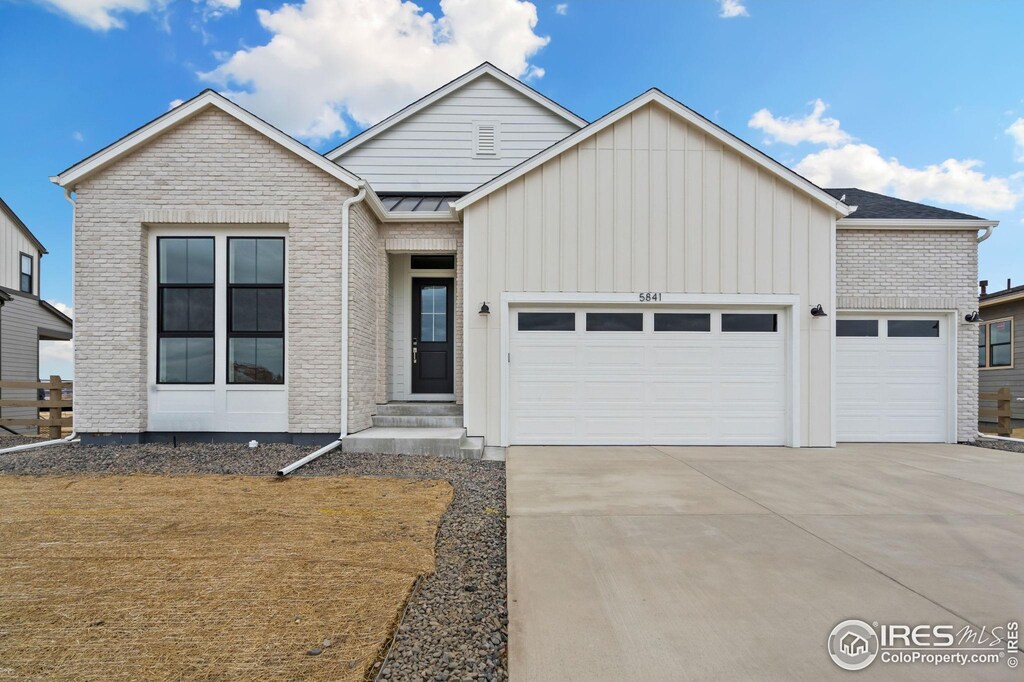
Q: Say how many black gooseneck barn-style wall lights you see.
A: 3